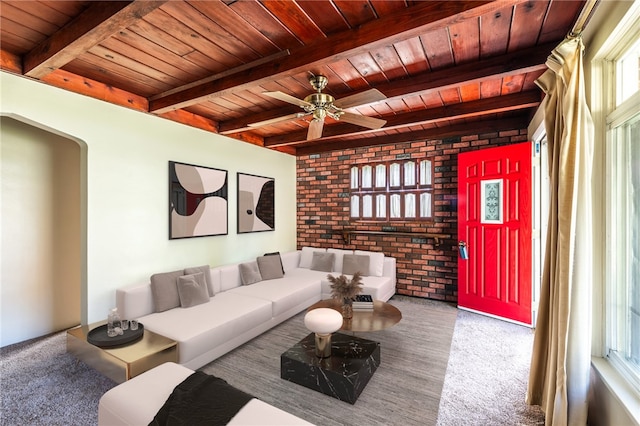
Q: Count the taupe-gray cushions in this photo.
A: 7